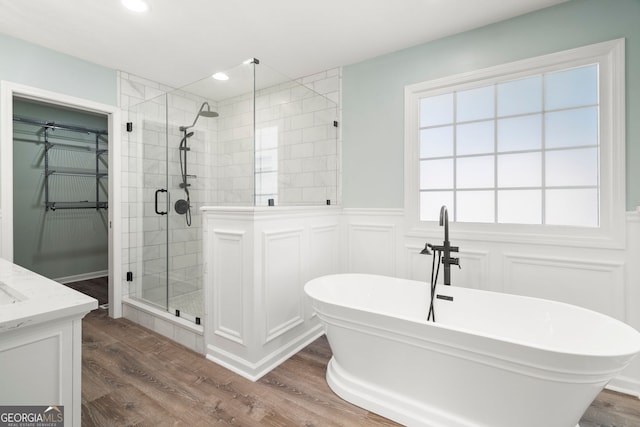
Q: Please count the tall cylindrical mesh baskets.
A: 0